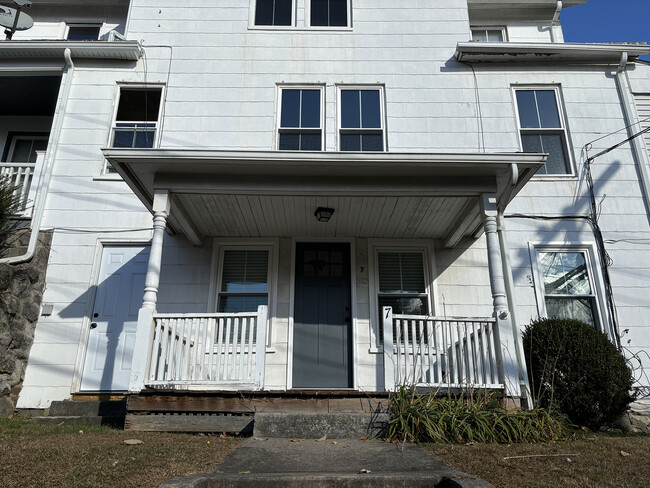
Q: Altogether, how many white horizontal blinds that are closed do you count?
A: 2